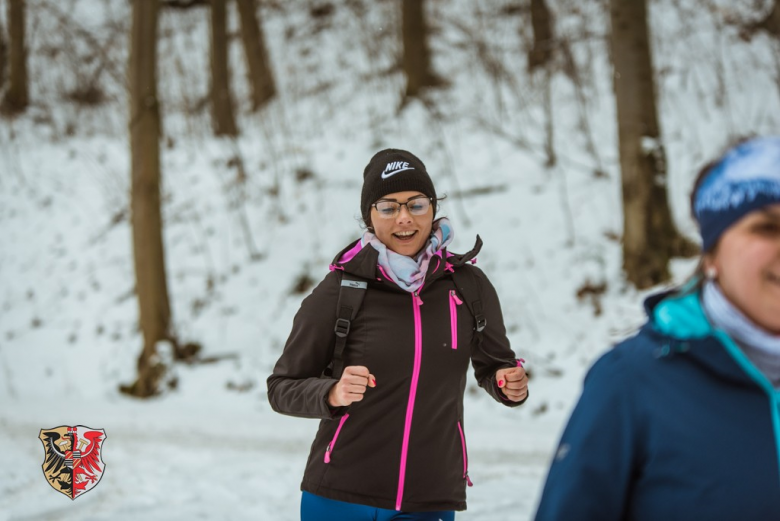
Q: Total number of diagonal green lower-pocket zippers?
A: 0